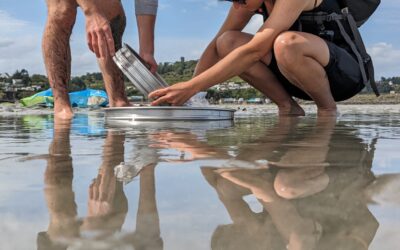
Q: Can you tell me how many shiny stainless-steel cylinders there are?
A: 2